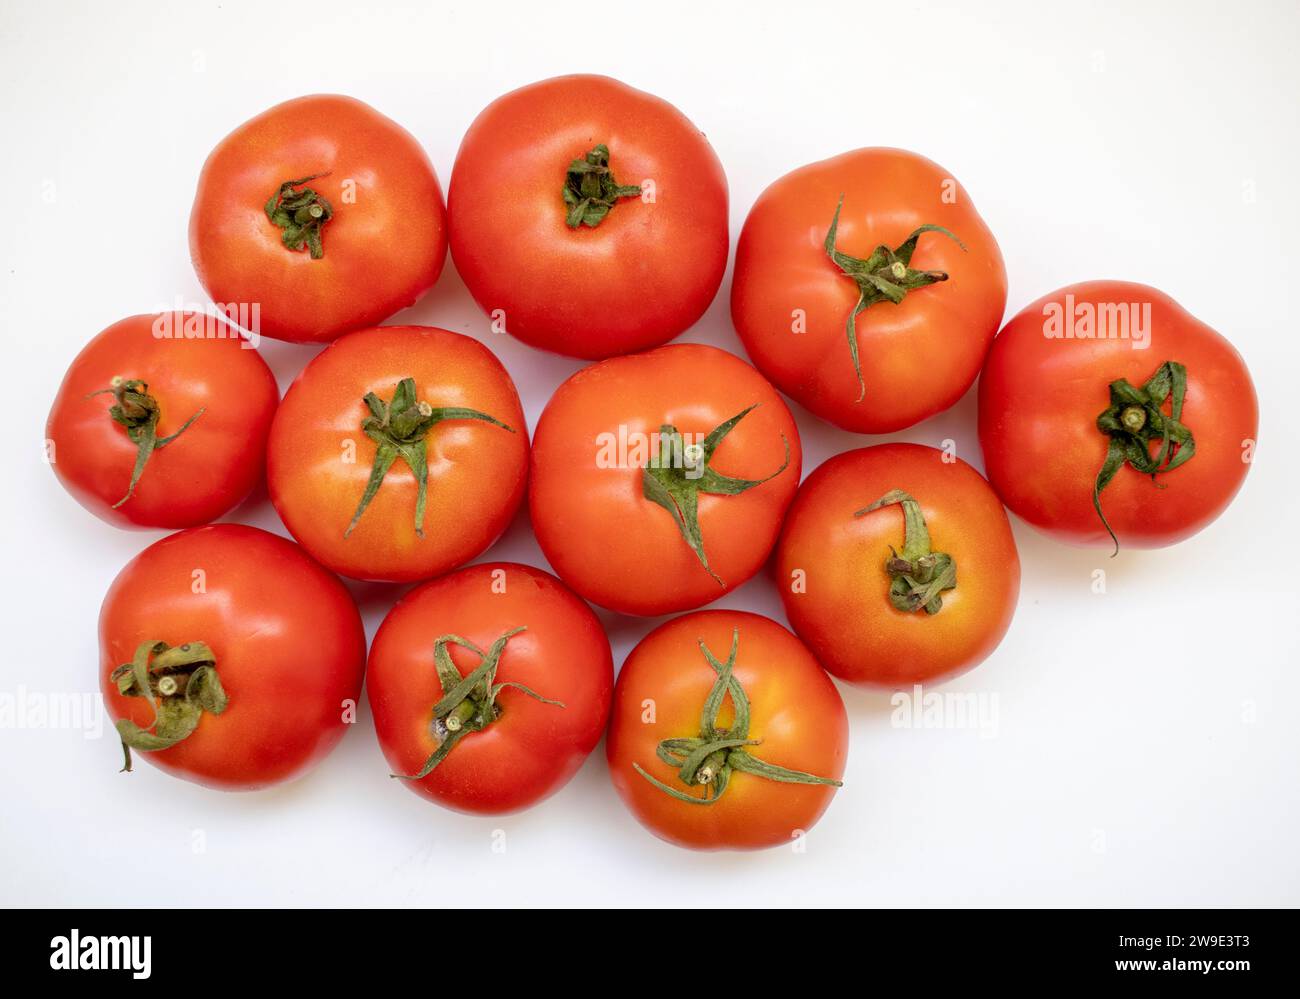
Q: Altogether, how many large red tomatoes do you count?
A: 11